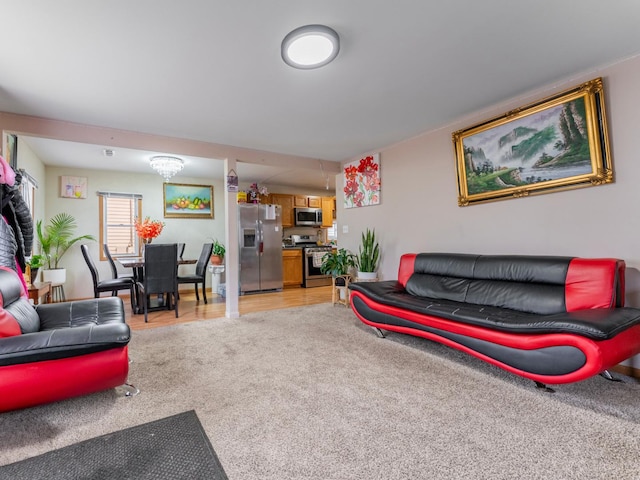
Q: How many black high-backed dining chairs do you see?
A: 5